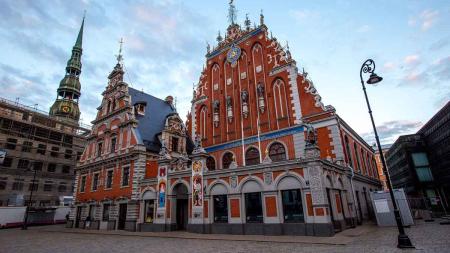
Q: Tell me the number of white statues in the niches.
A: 4